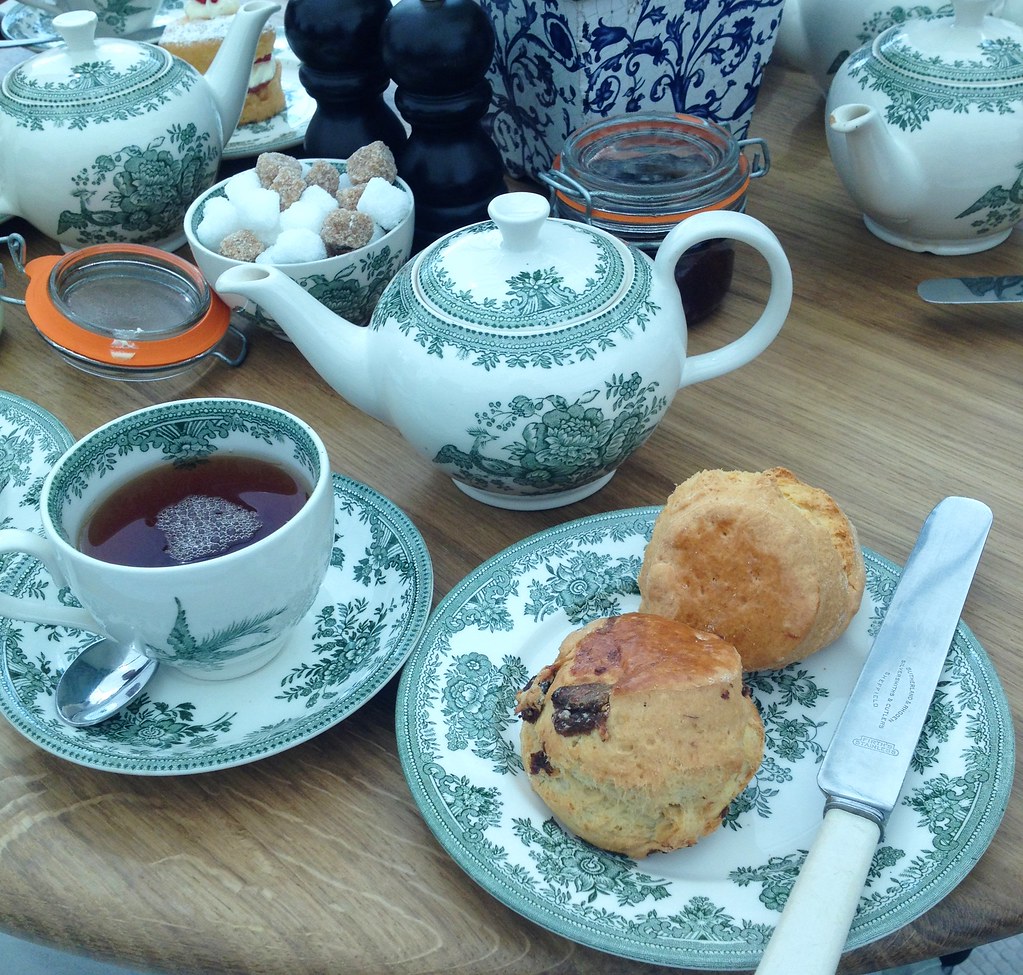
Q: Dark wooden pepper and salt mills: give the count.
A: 2